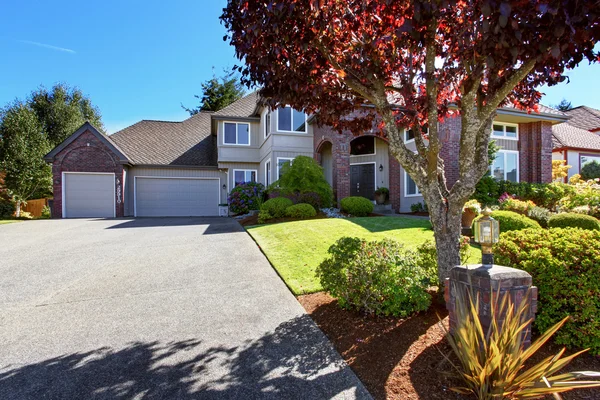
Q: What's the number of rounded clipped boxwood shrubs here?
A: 5